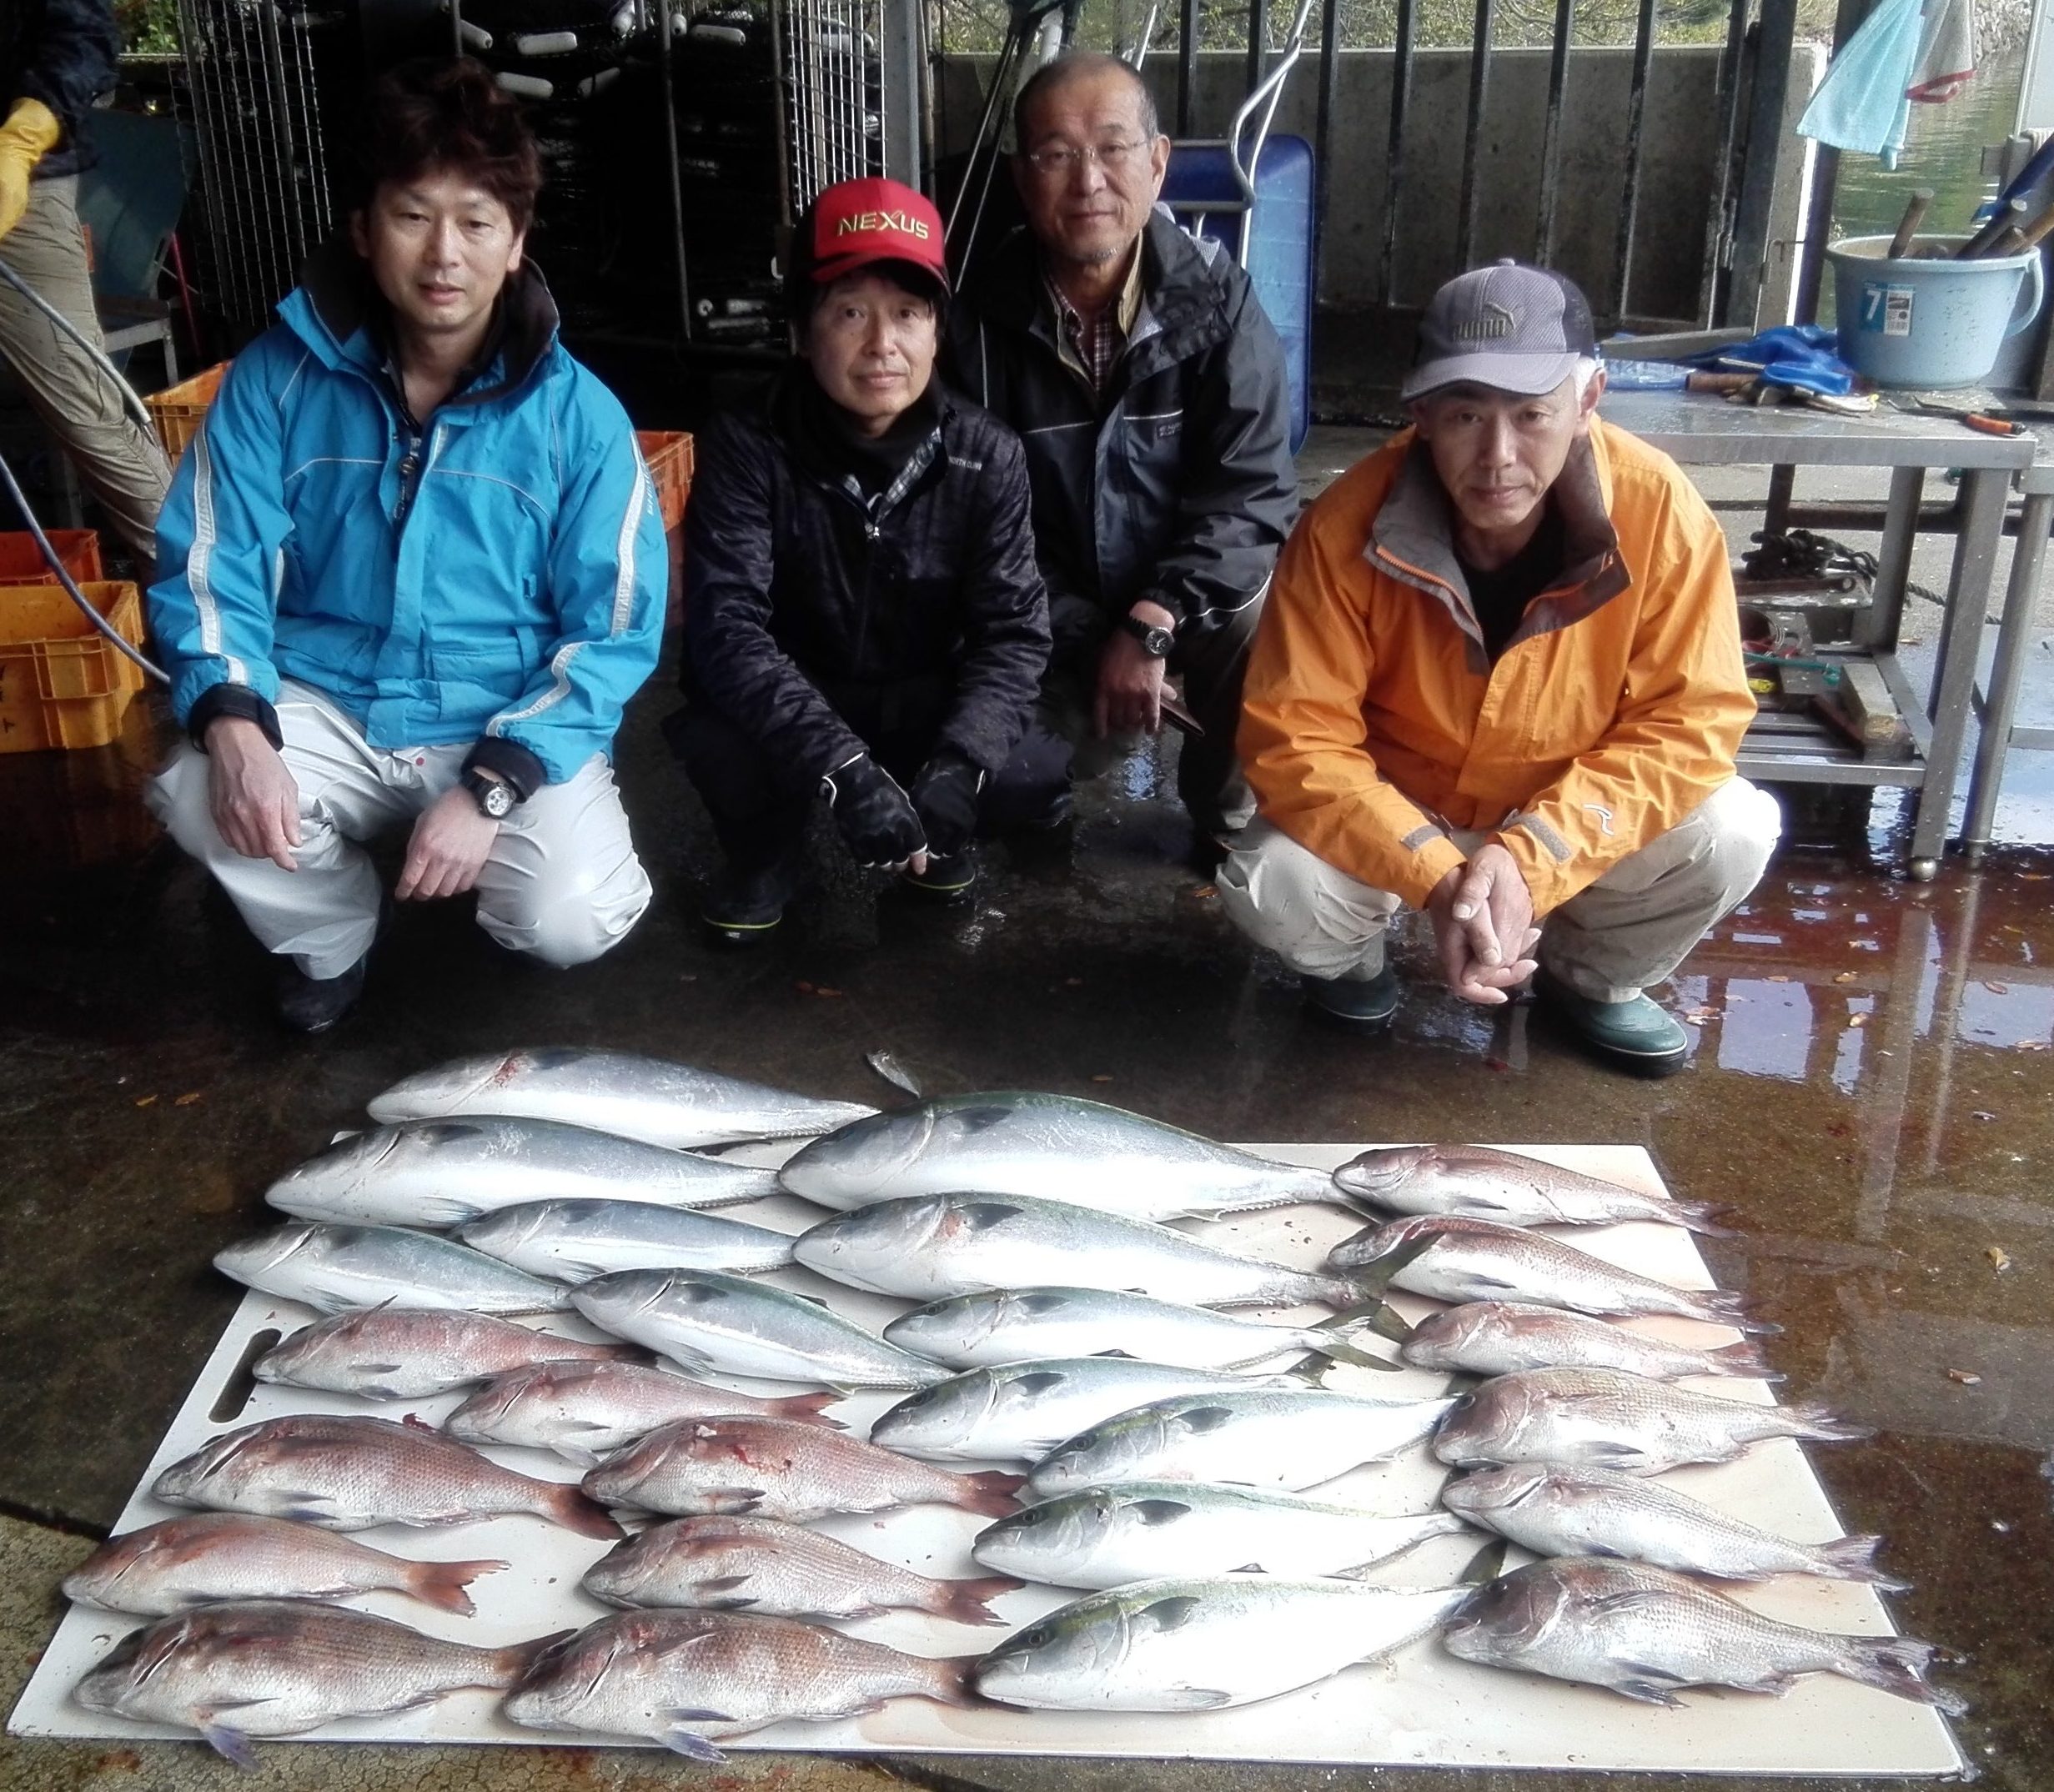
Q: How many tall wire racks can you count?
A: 2